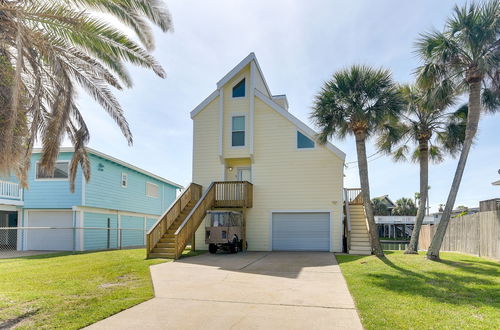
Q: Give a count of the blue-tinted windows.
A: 3